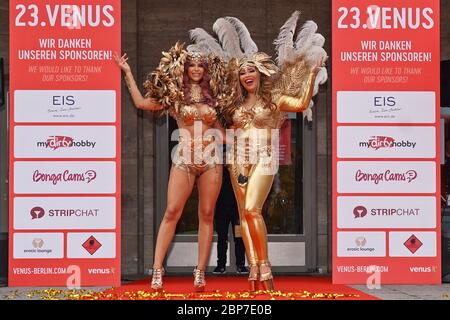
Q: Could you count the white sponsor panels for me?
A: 12